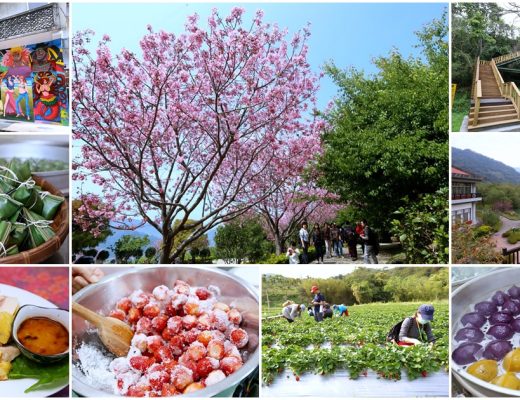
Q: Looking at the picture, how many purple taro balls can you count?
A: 11